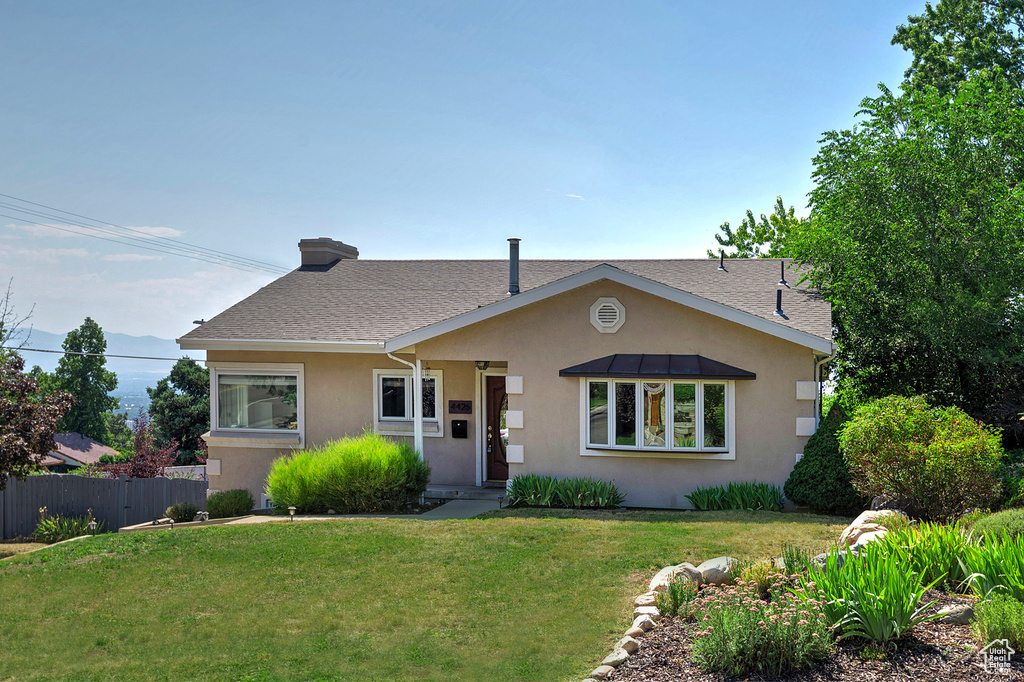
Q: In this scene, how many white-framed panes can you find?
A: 8